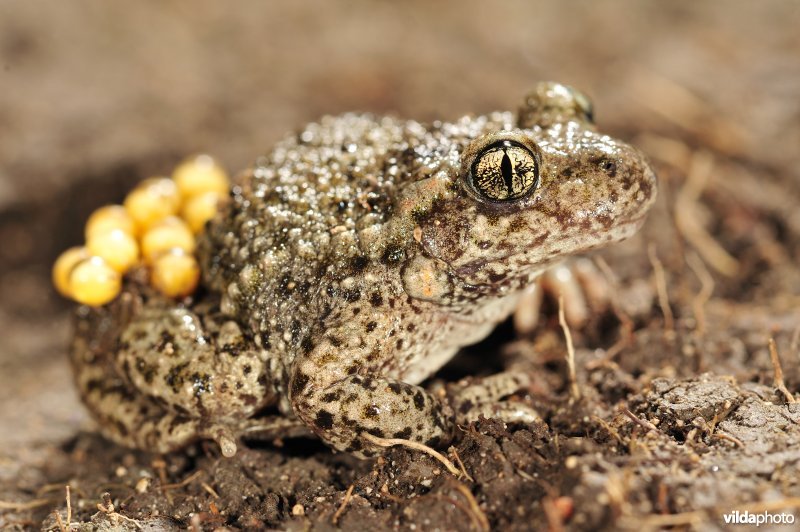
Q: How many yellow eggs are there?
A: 9